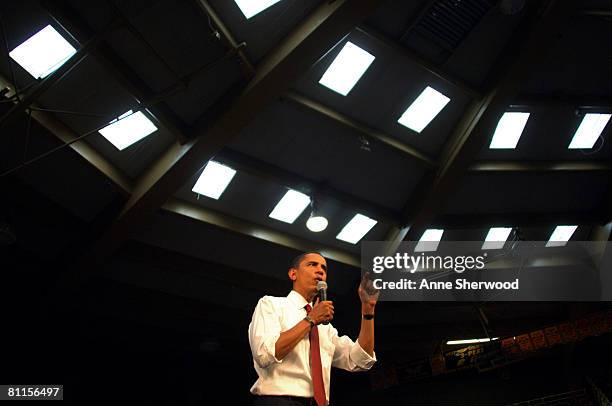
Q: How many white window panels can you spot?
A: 13